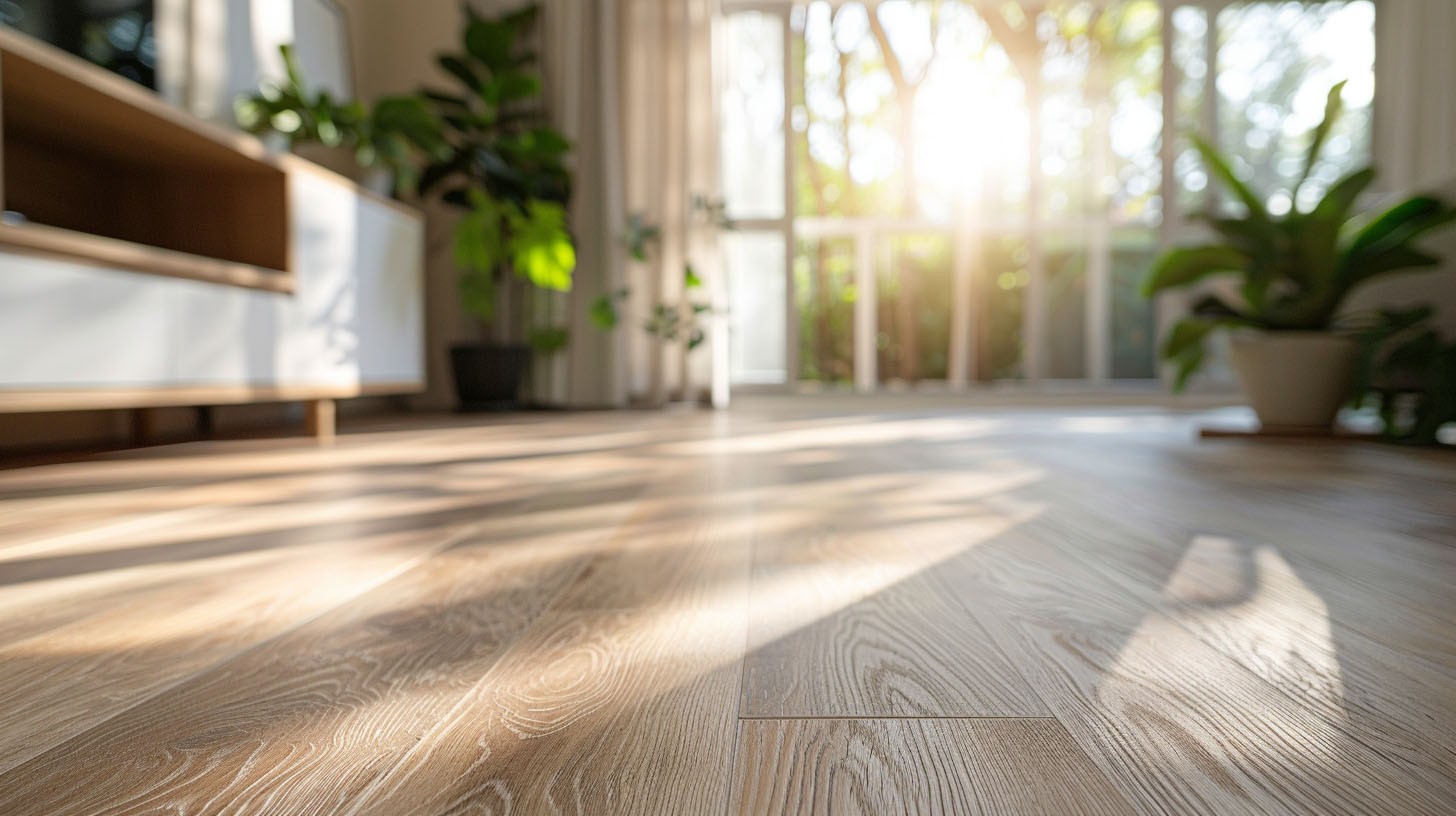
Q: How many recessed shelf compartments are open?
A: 1